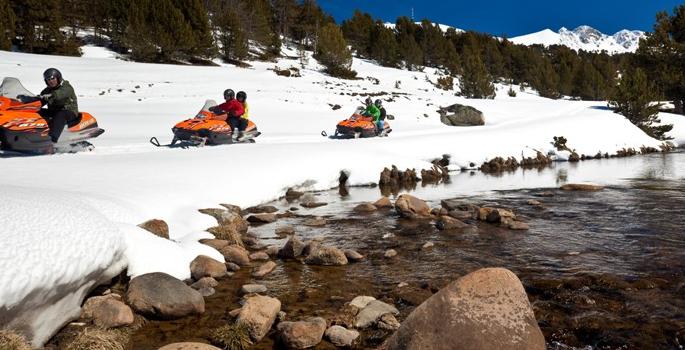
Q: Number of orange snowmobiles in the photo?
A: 3